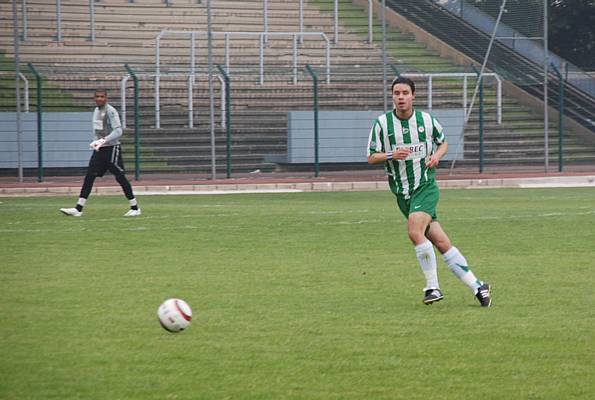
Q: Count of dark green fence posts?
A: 7